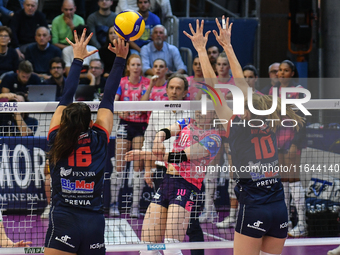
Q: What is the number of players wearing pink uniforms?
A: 7